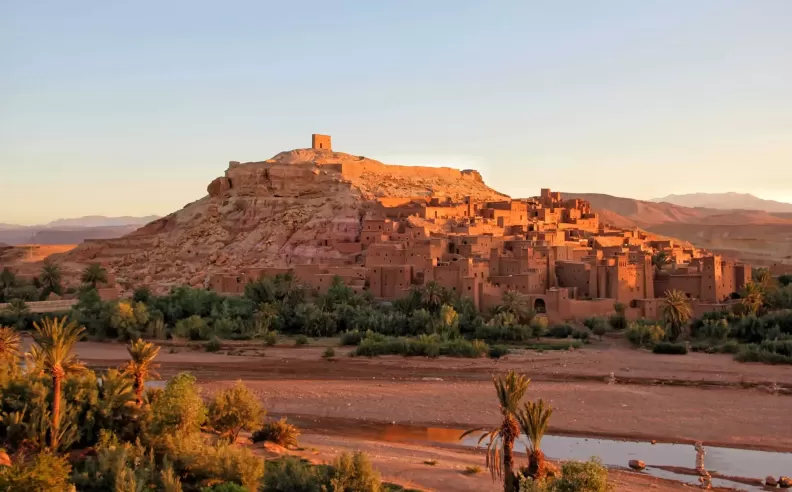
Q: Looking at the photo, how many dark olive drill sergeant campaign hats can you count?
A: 0